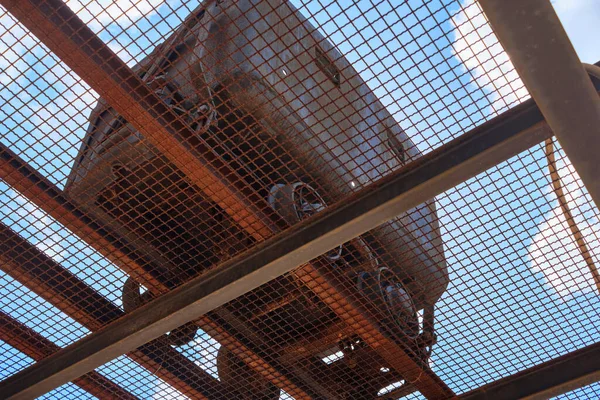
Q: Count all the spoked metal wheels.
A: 2